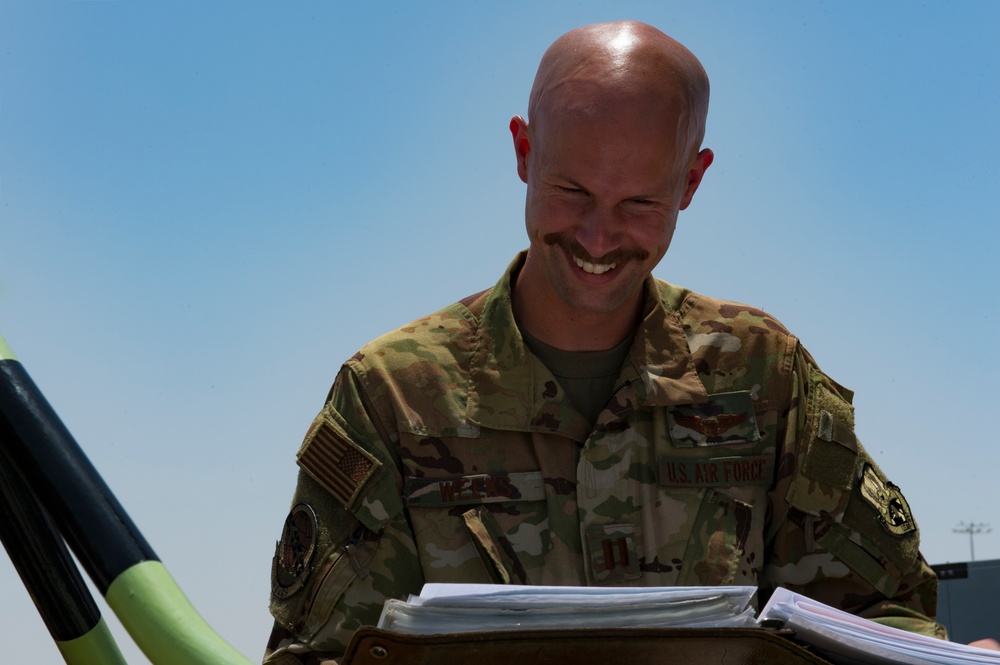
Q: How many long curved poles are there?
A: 2